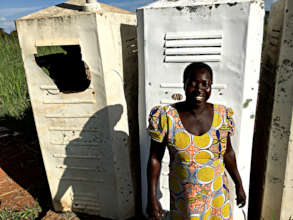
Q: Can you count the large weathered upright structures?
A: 3